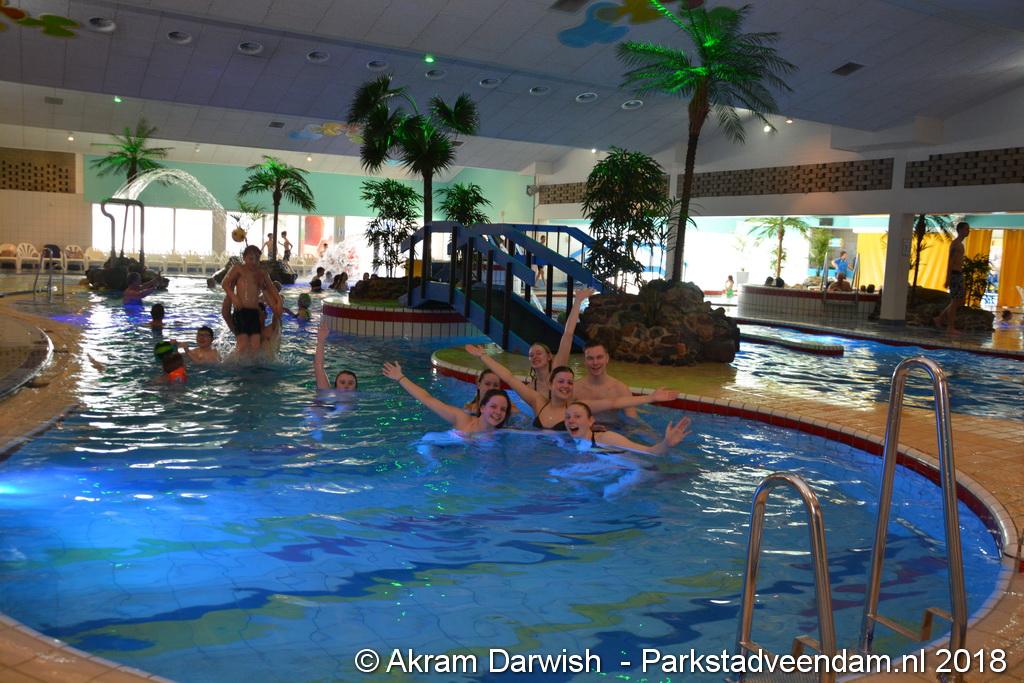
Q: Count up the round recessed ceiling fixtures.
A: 10